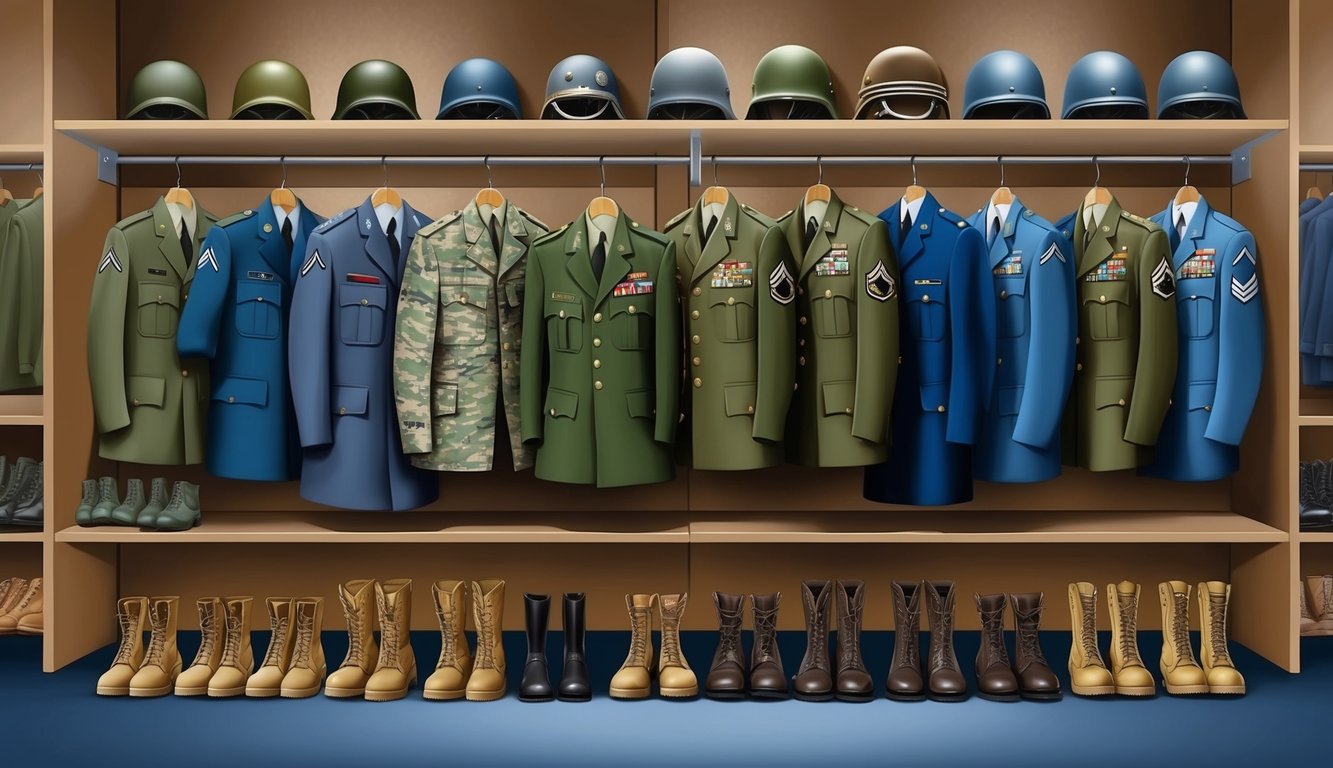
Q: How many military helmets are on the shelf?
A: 11